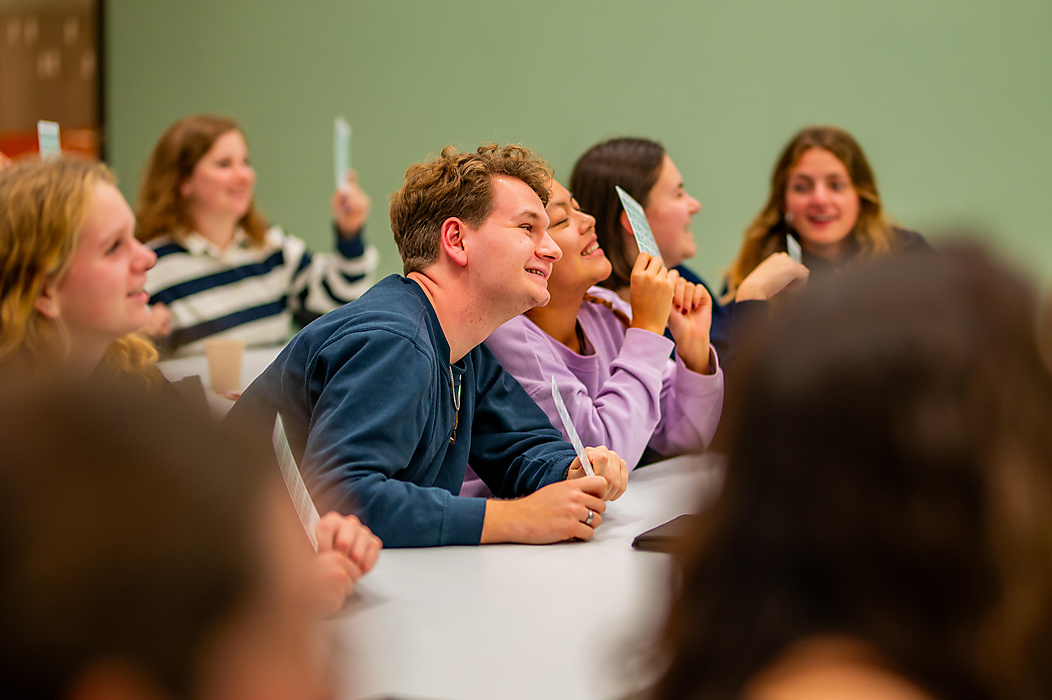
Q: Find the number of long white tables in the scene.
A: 2